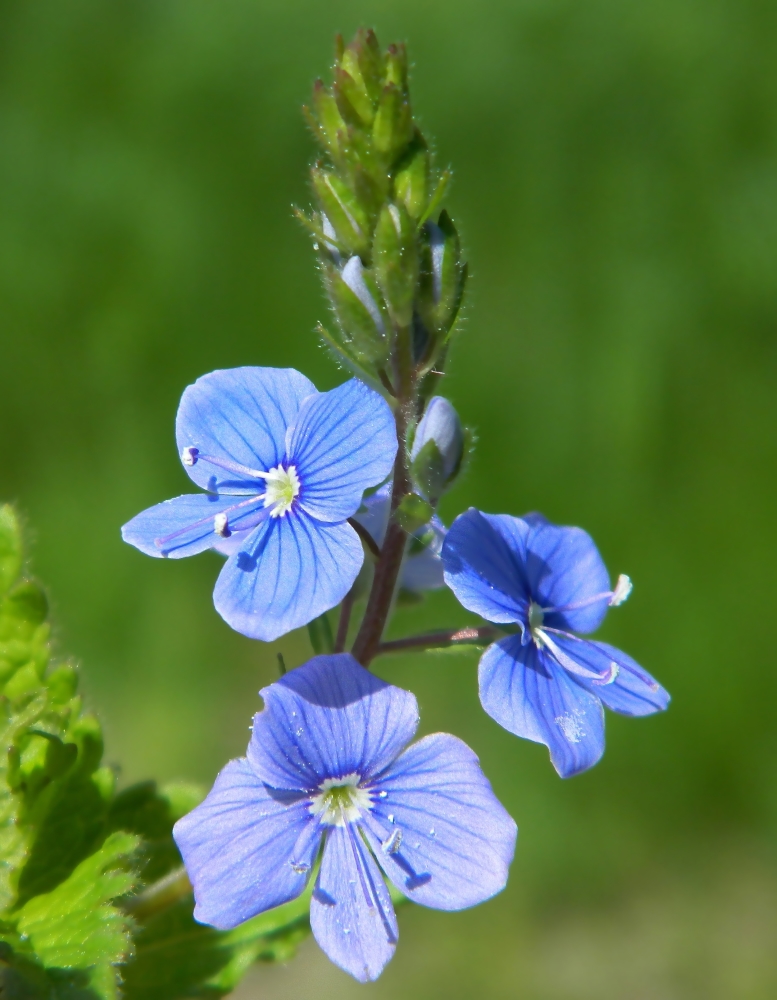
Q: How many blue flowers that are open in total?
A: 3